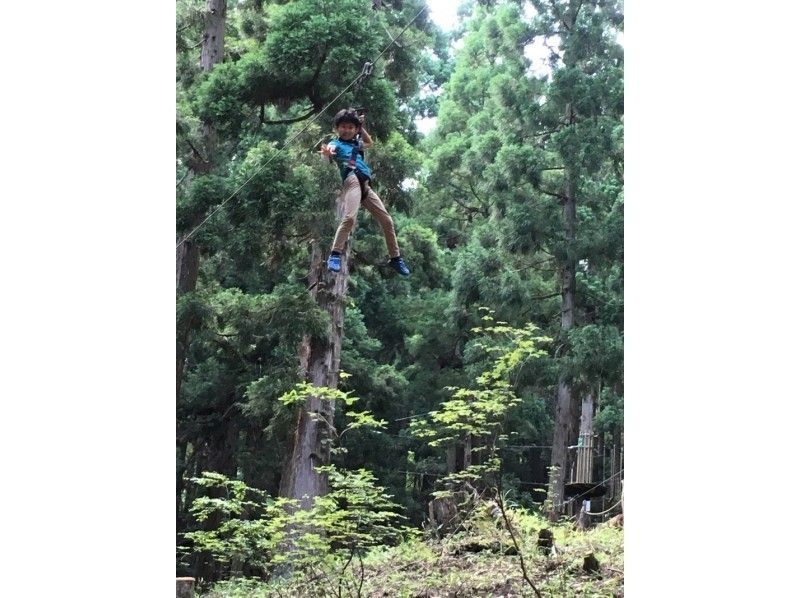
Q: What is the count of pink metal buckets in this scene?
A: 0